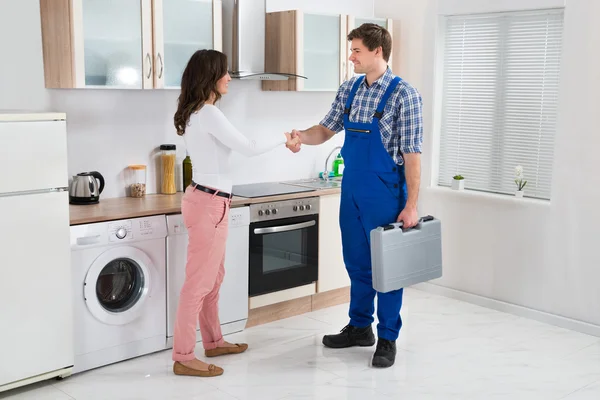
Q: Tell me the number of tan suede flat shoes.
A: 2